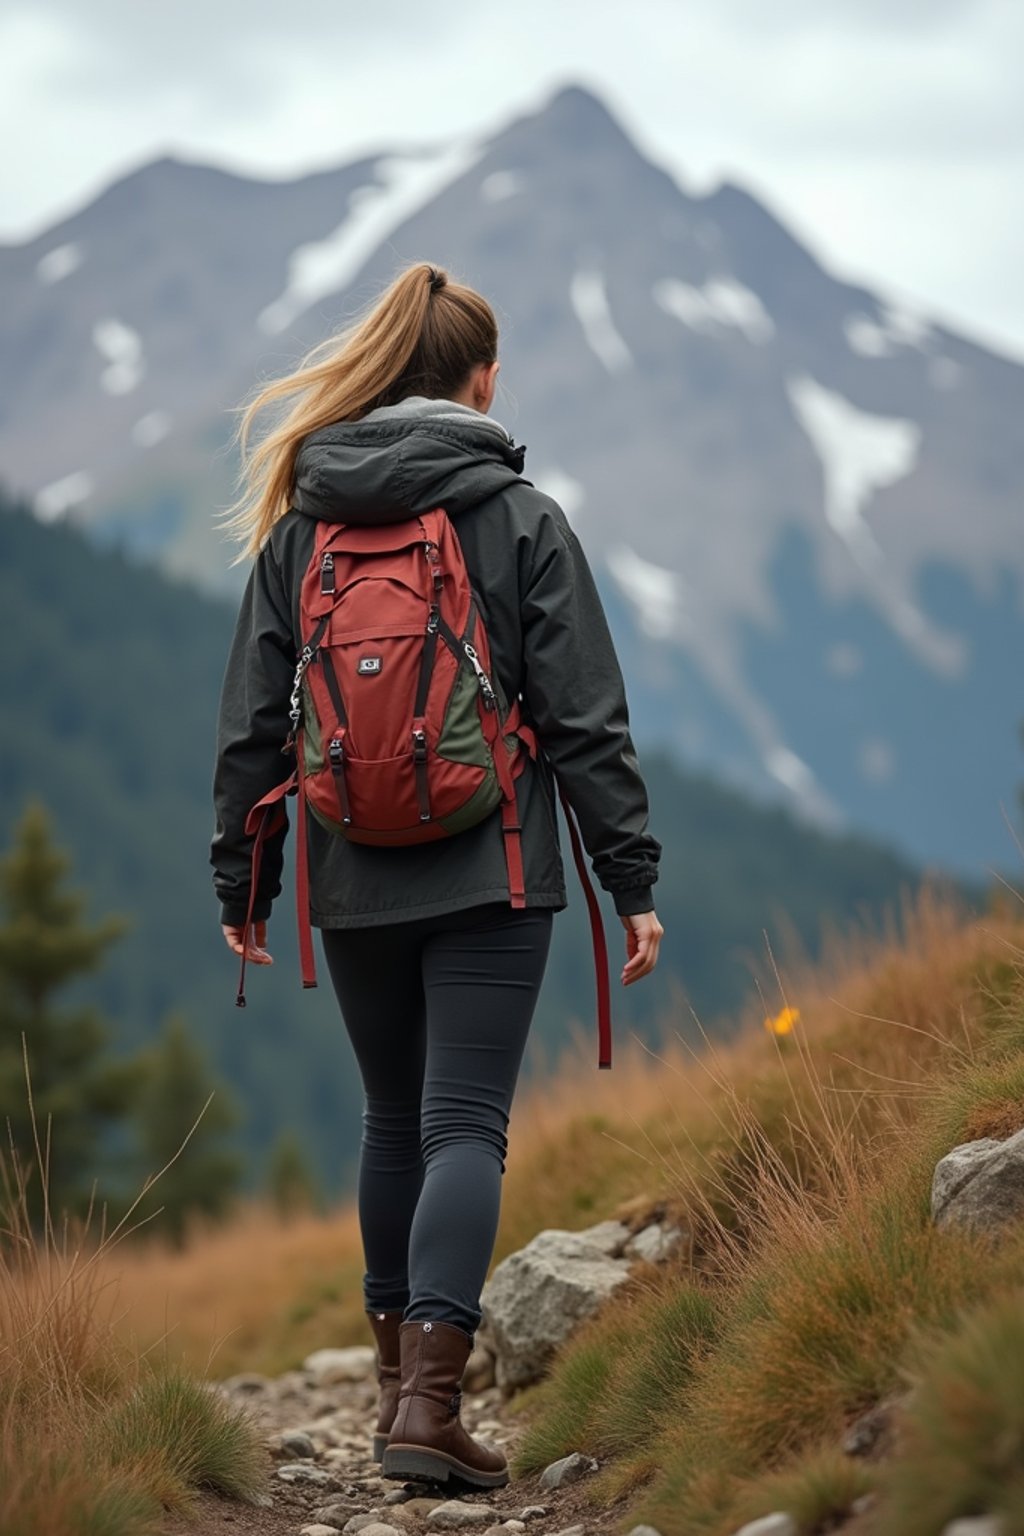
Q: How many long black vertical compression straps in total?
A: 2